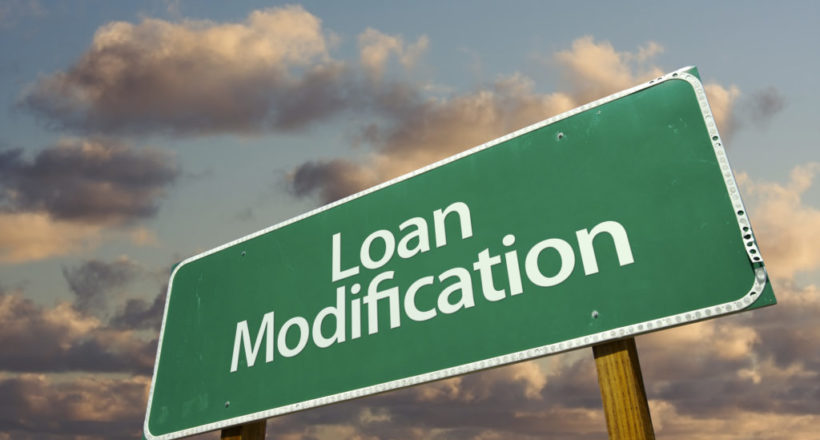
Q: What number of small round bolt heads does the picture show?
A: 4